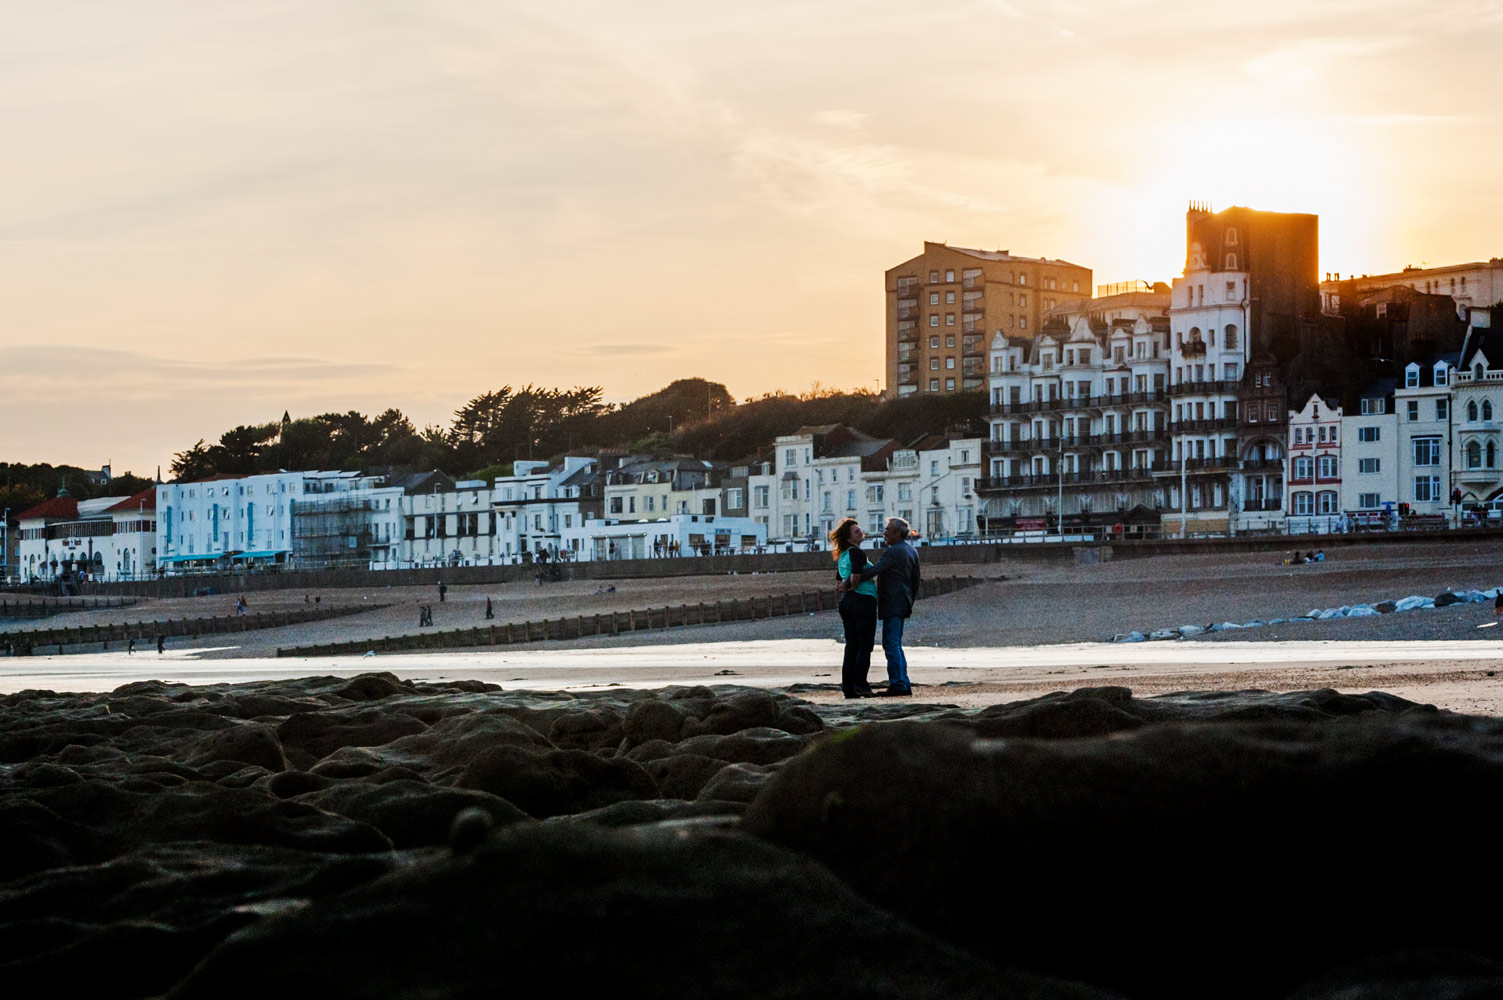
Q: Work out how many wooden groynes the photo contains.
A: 3